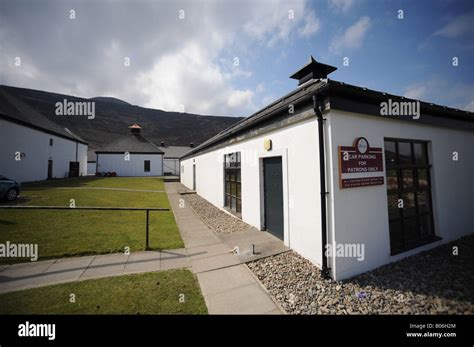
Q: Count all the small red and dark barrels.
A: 4